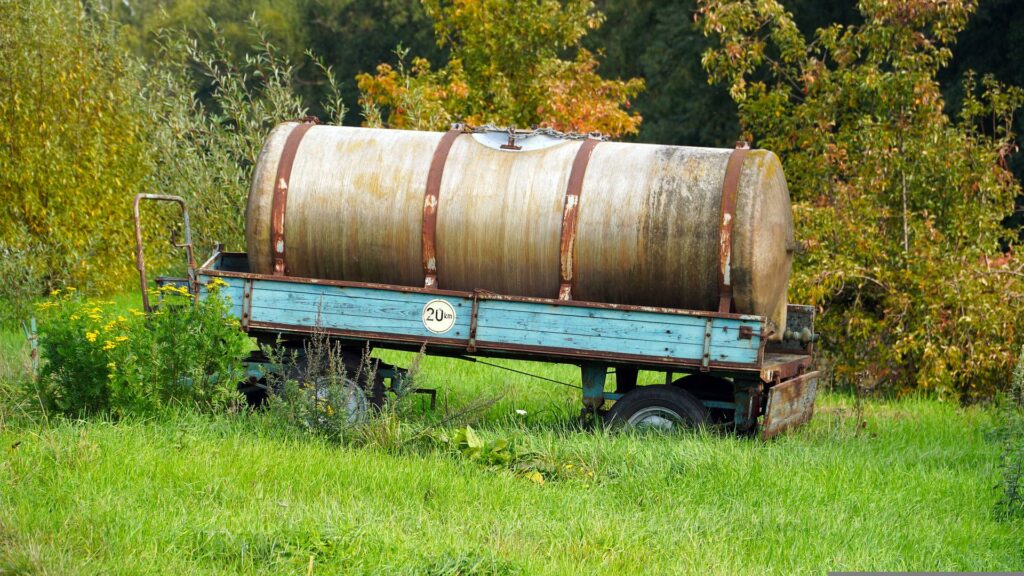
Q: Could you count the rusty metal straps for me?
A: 4